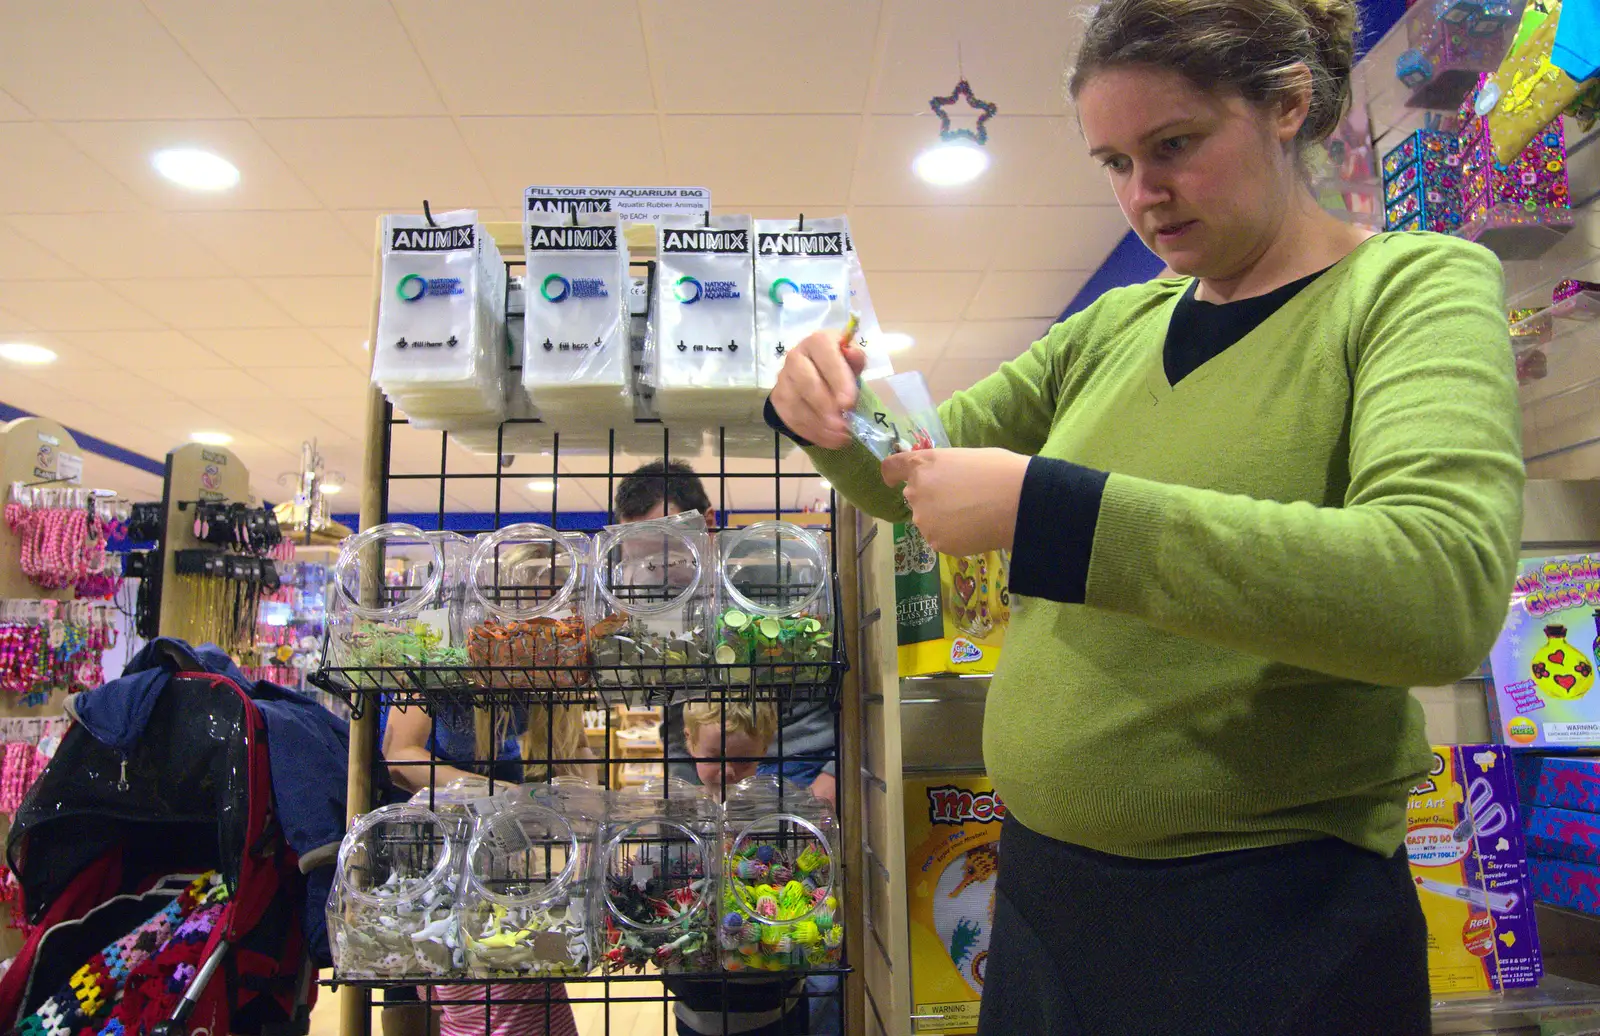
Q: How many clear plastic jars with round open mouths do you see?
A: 8